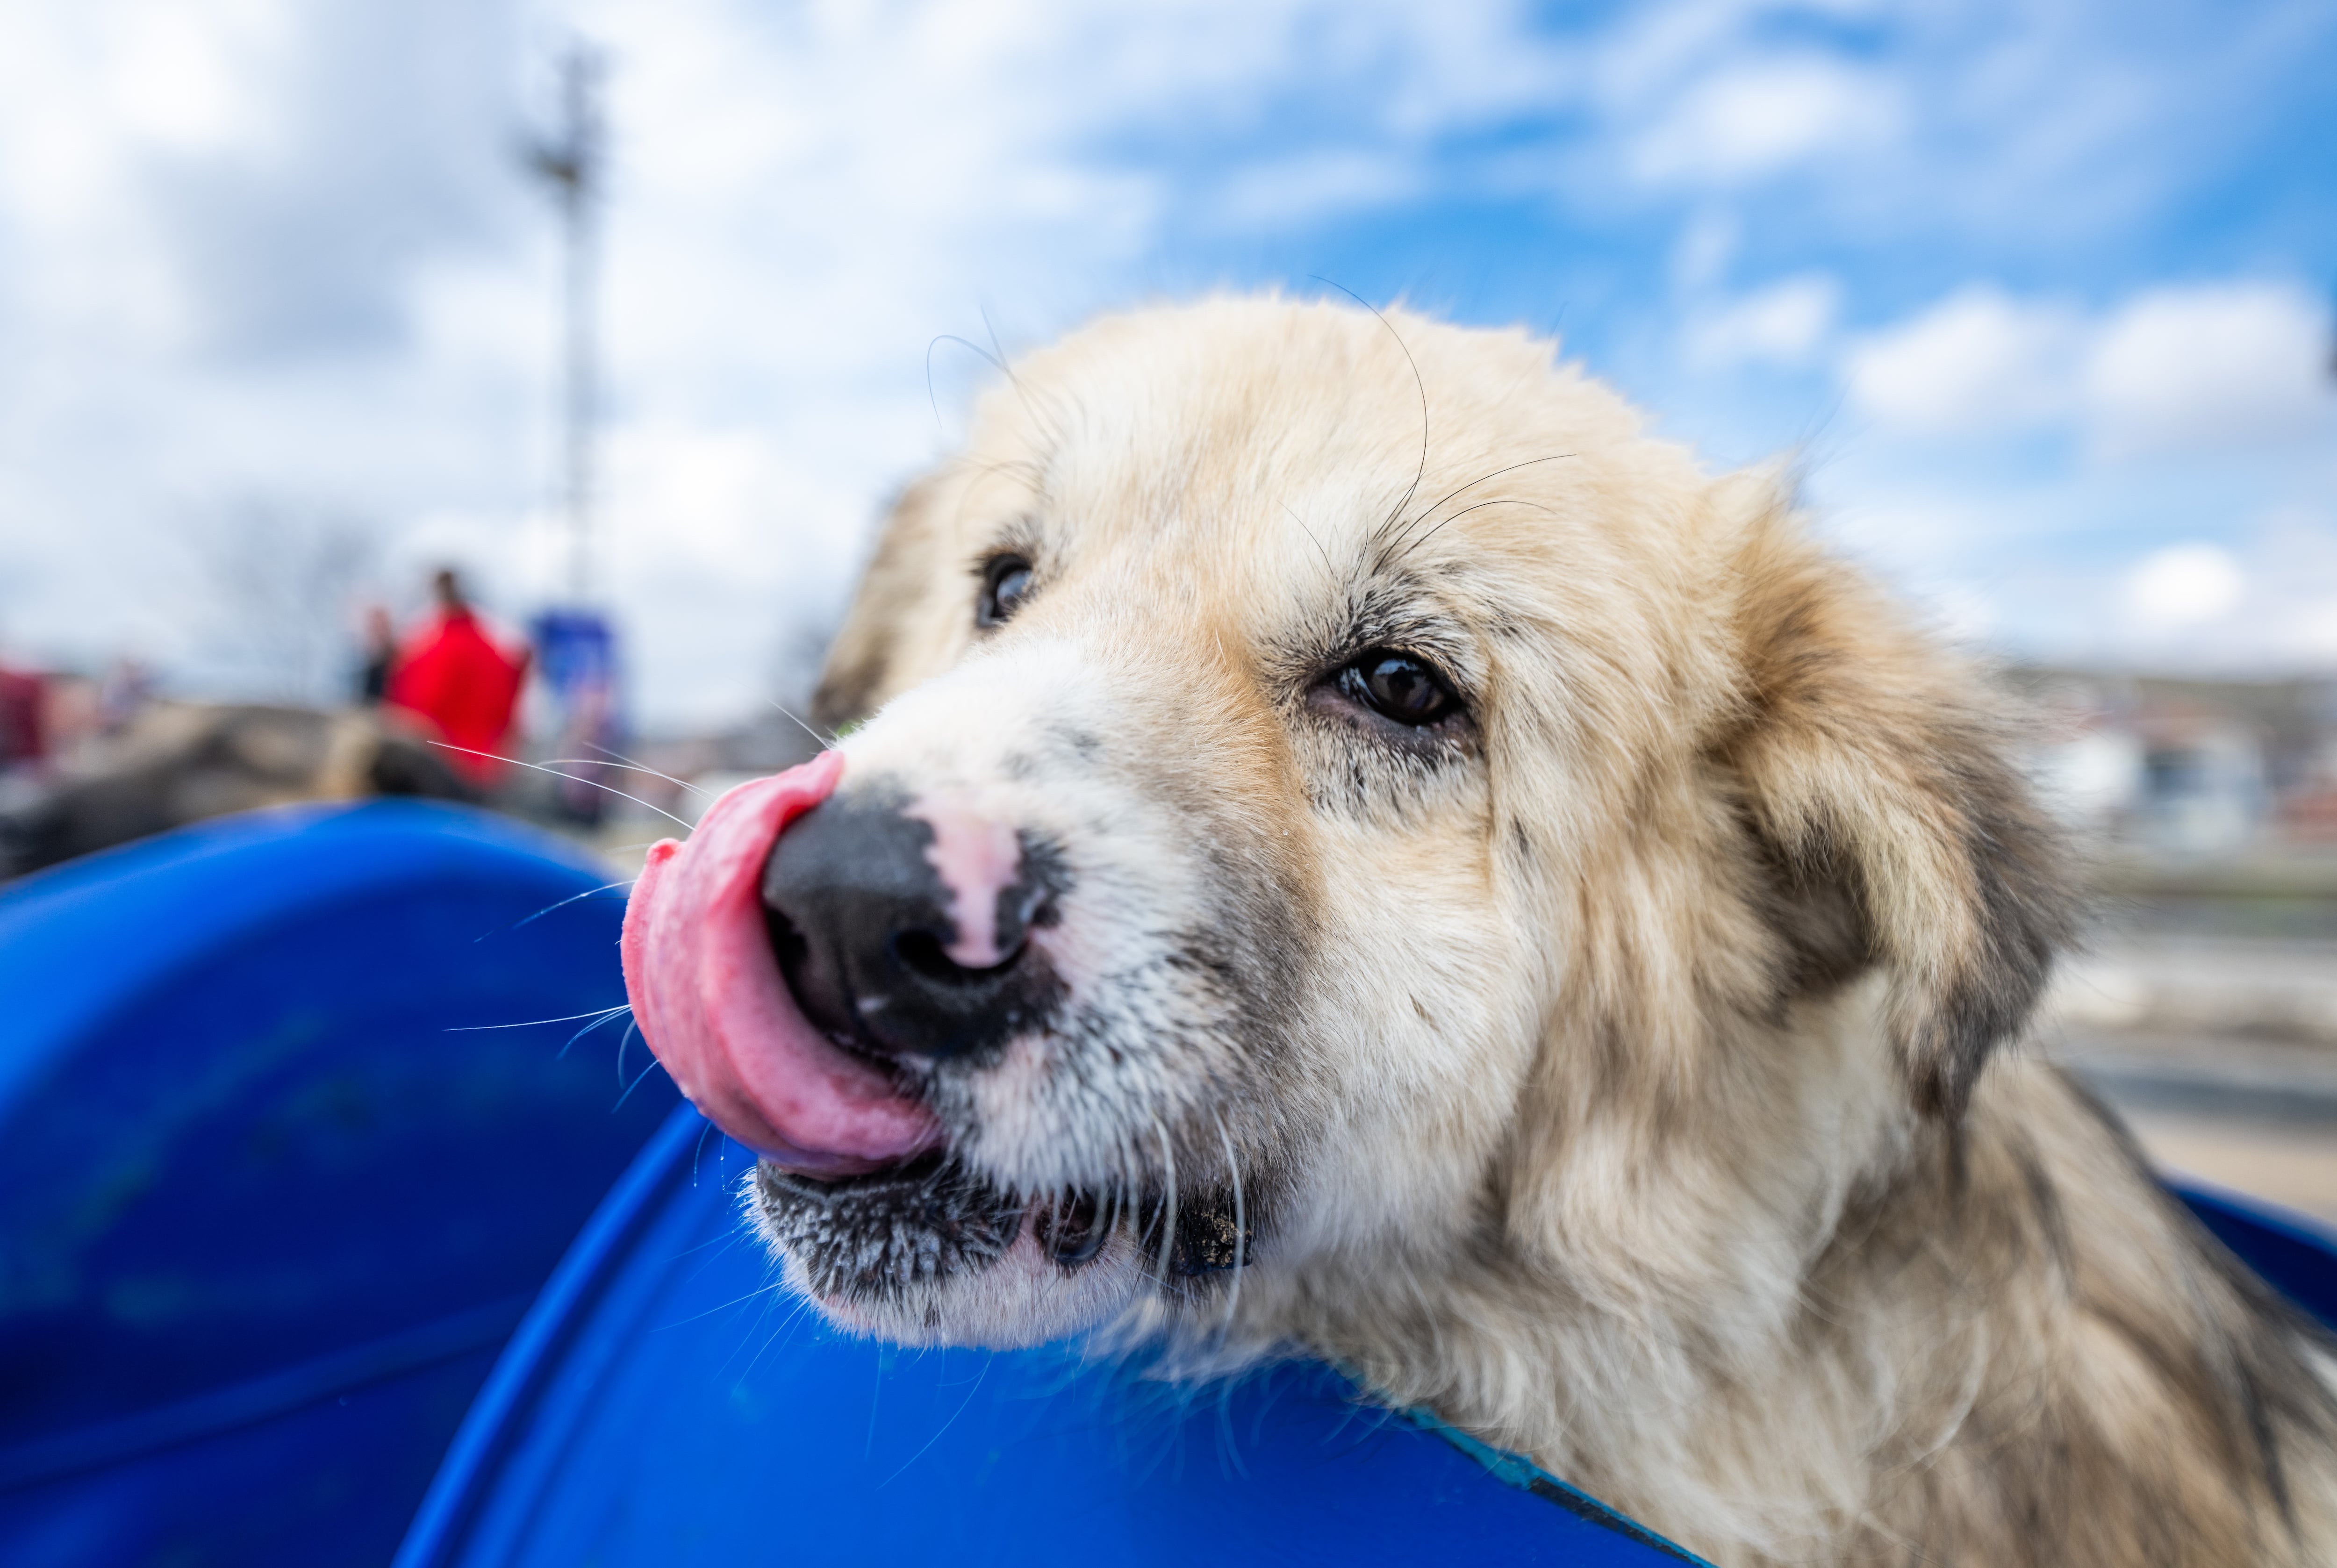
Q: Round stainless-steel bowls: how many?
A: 0